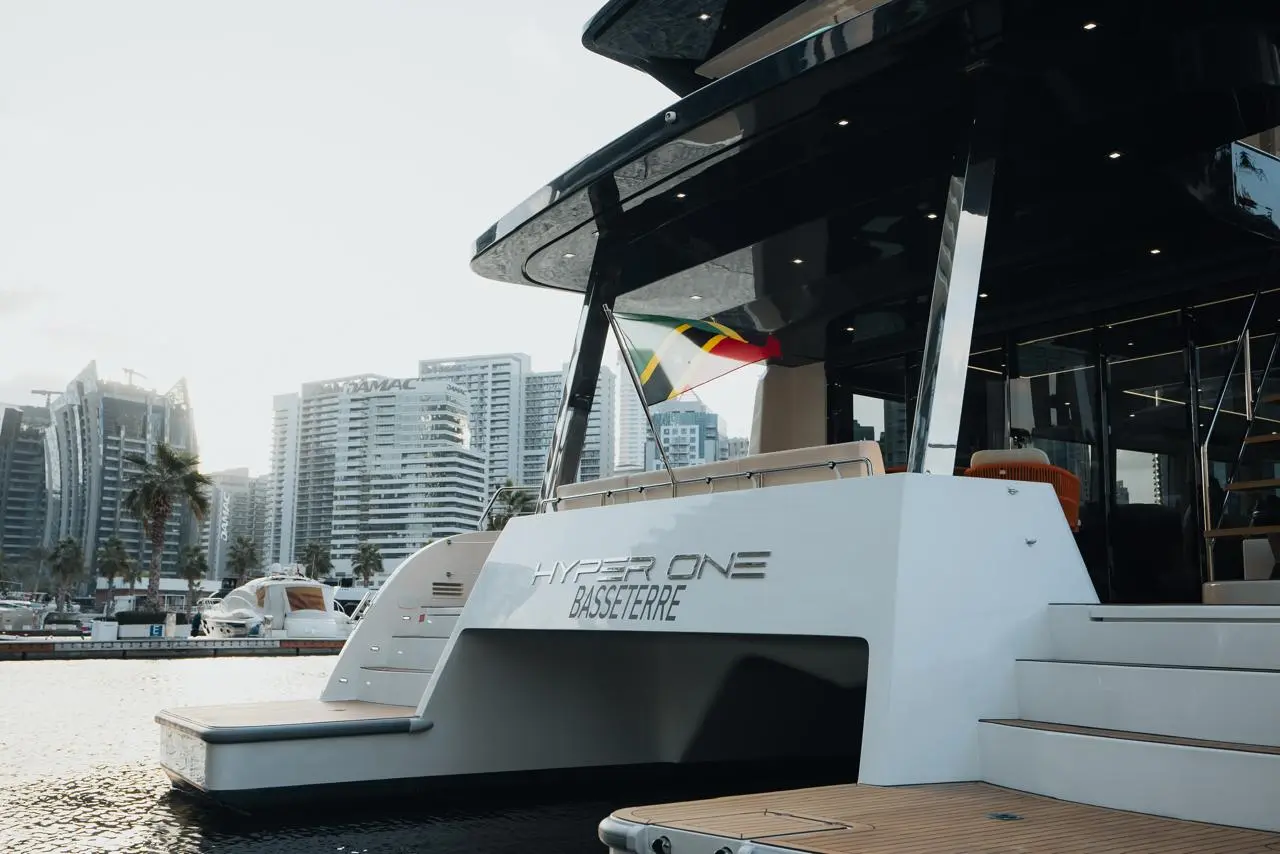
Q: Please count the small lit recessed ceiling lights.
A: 12